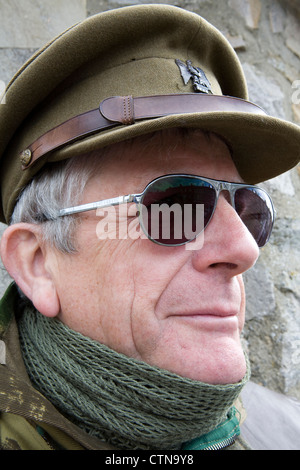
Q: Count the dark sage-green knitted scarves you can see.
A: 1